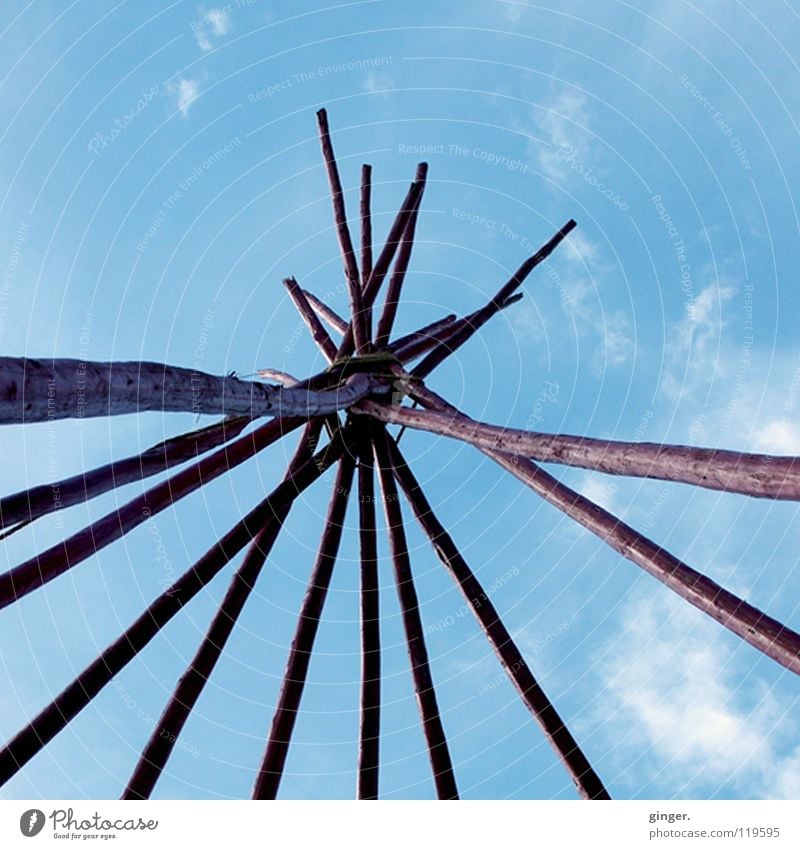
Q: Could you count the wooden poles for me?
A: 11